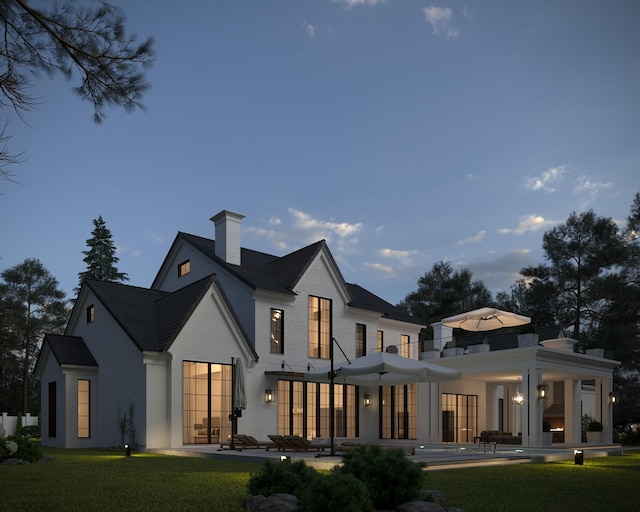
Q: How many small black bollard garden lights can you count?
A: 3